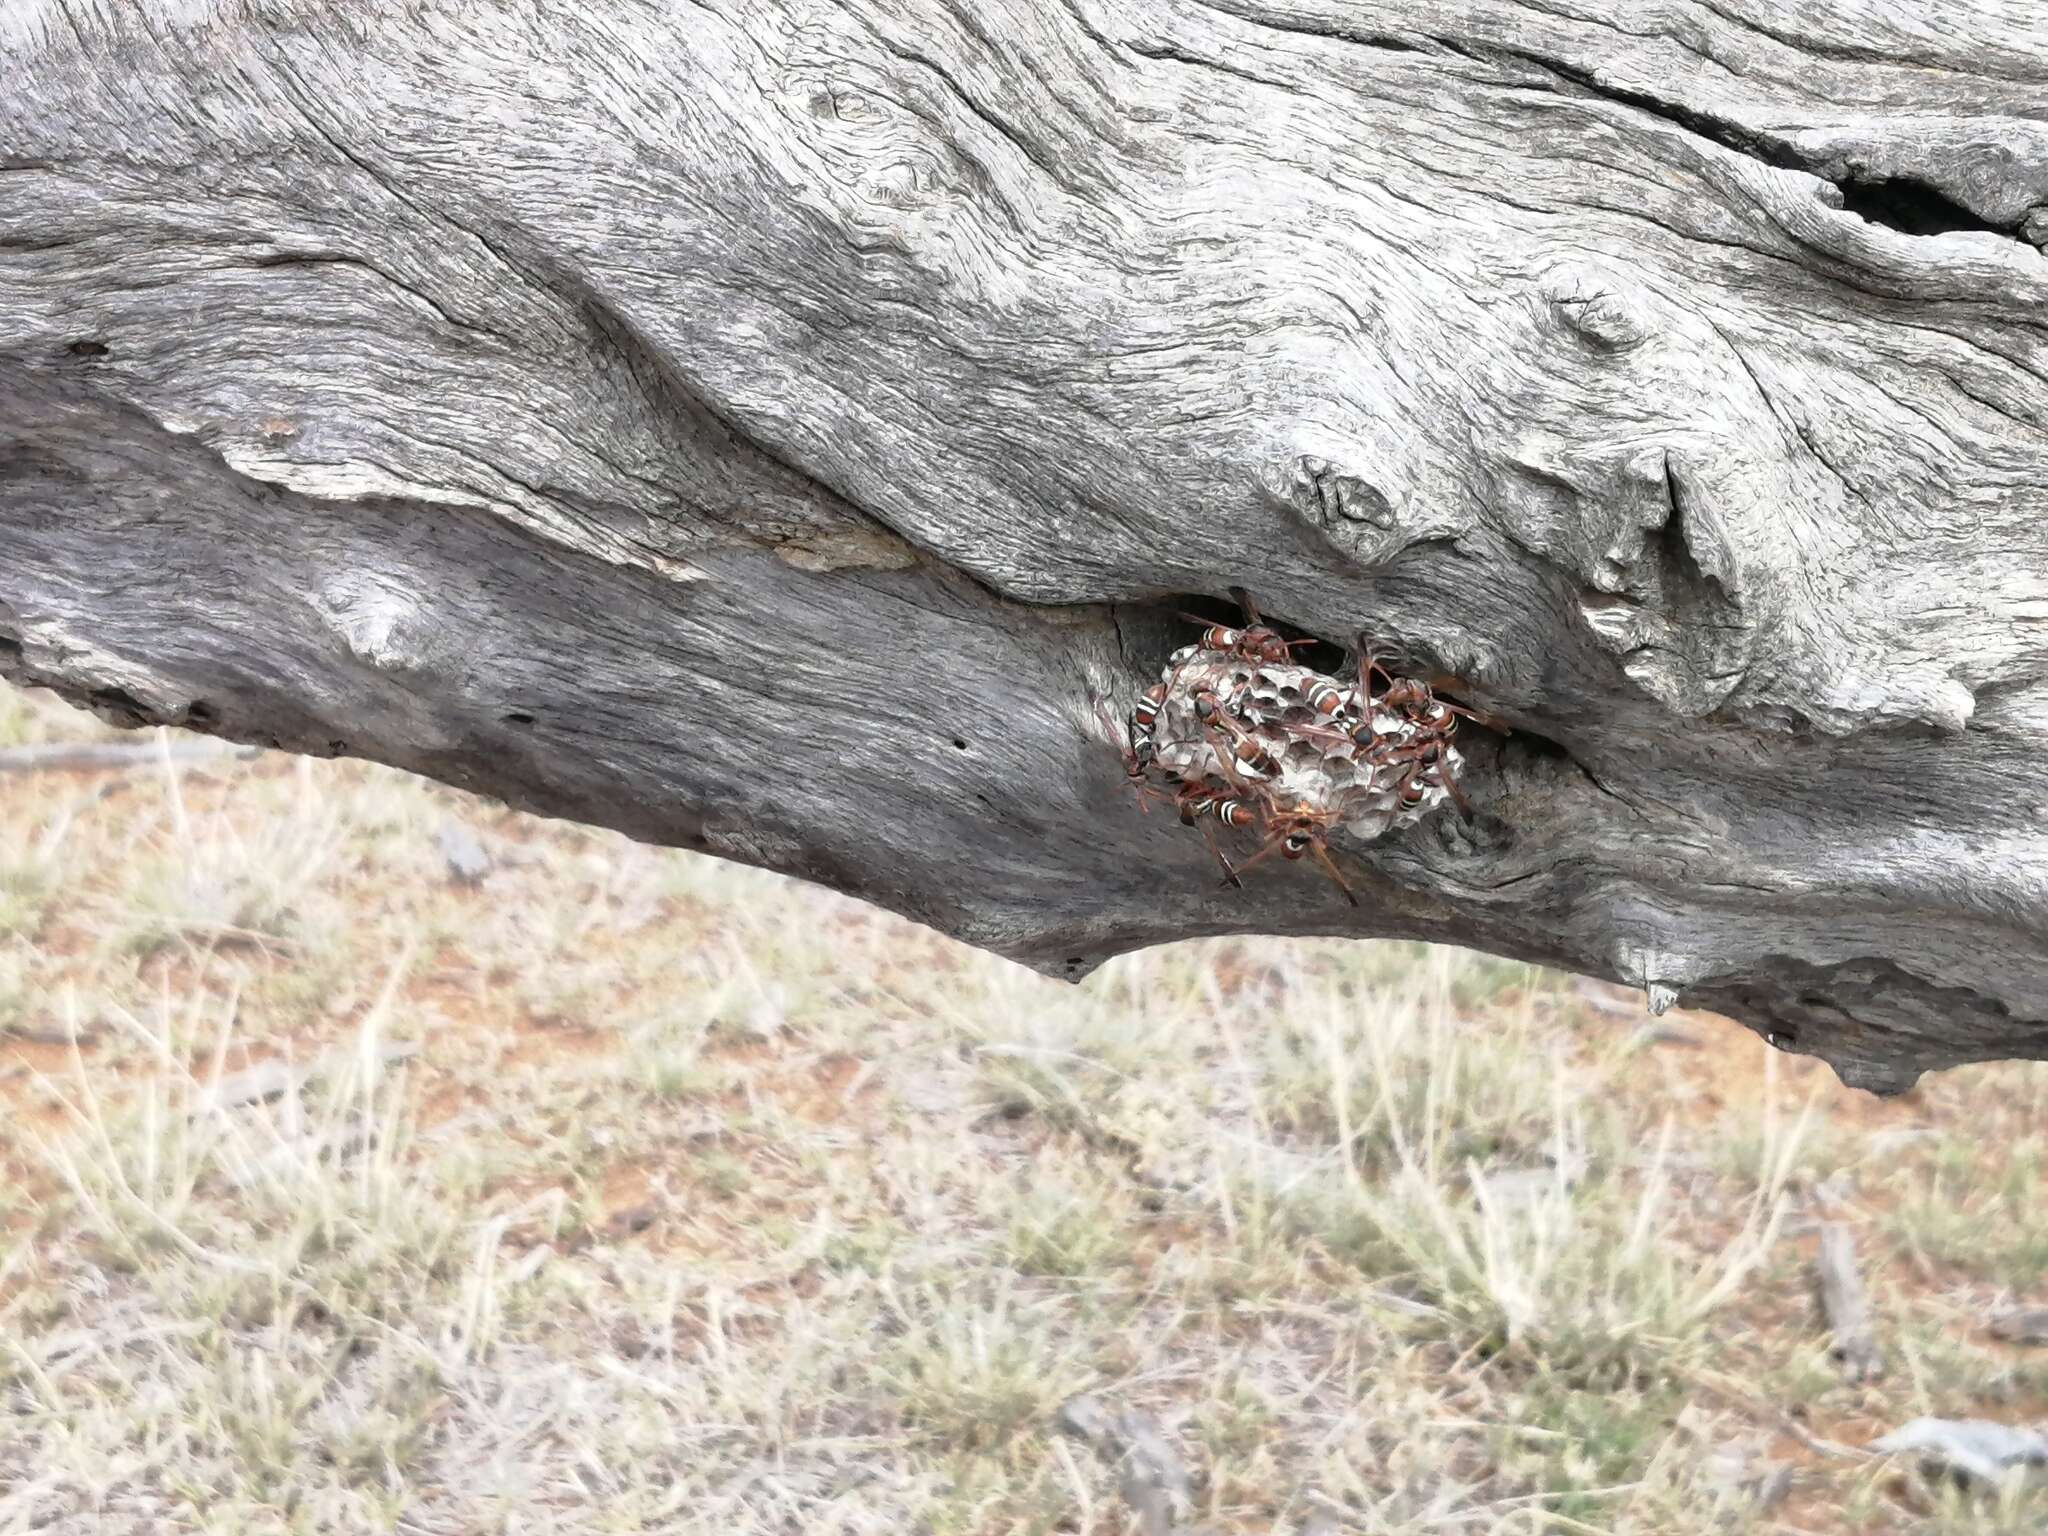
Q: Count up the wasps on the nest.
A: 8